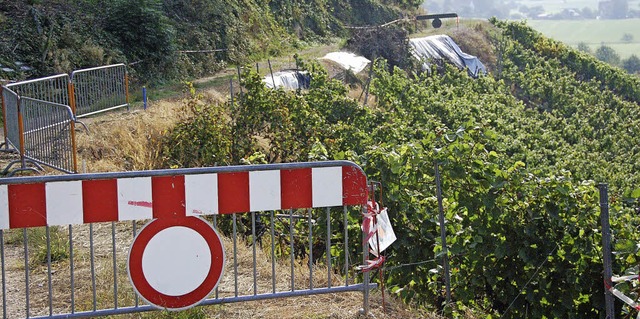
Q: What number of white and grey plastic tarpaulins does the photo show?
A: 3